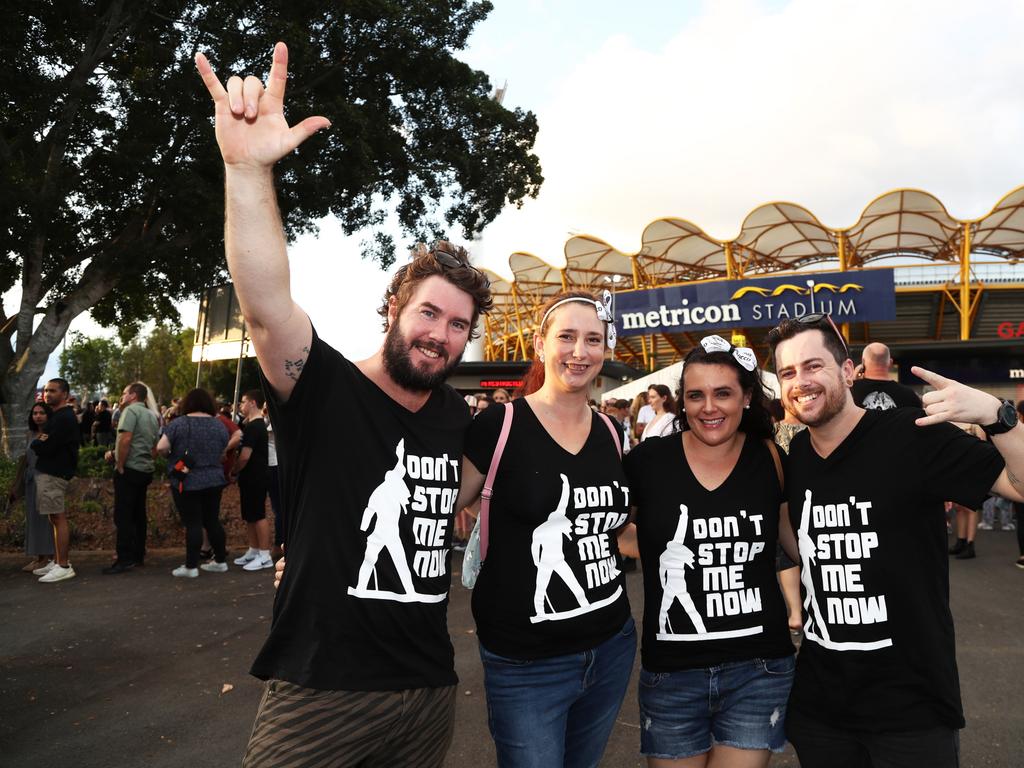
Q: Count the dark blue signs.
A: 1